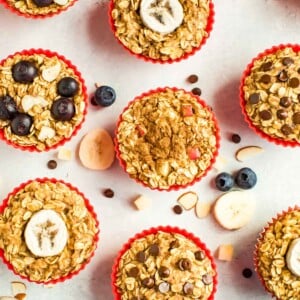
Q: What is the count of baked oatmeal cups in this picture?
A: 8